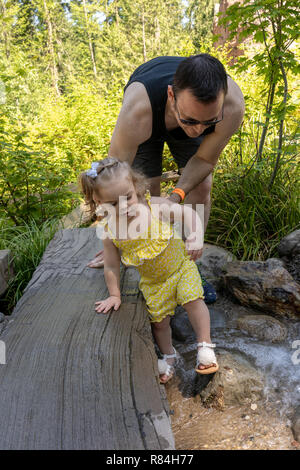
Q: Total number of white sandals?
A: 2